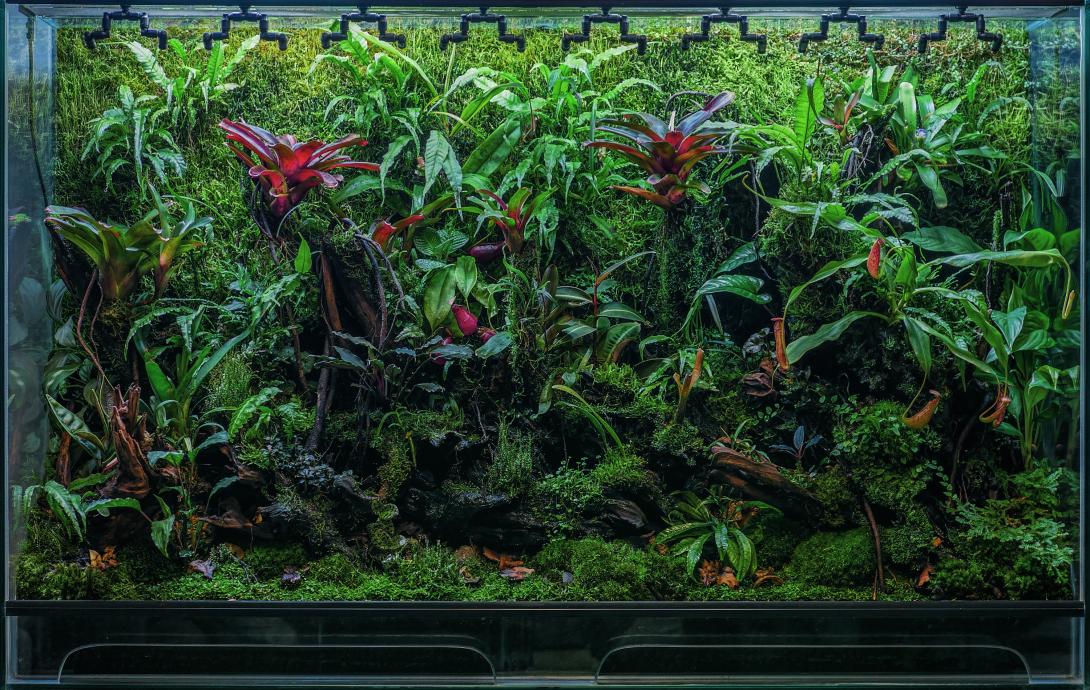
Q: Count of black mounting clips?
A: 8